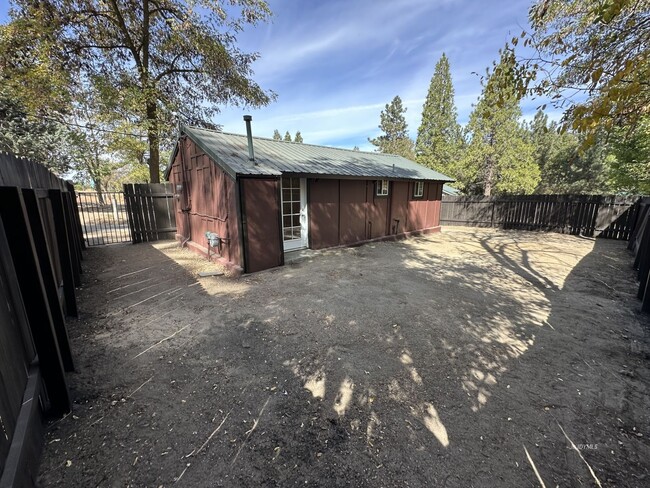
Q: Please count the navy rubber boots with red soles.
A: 0